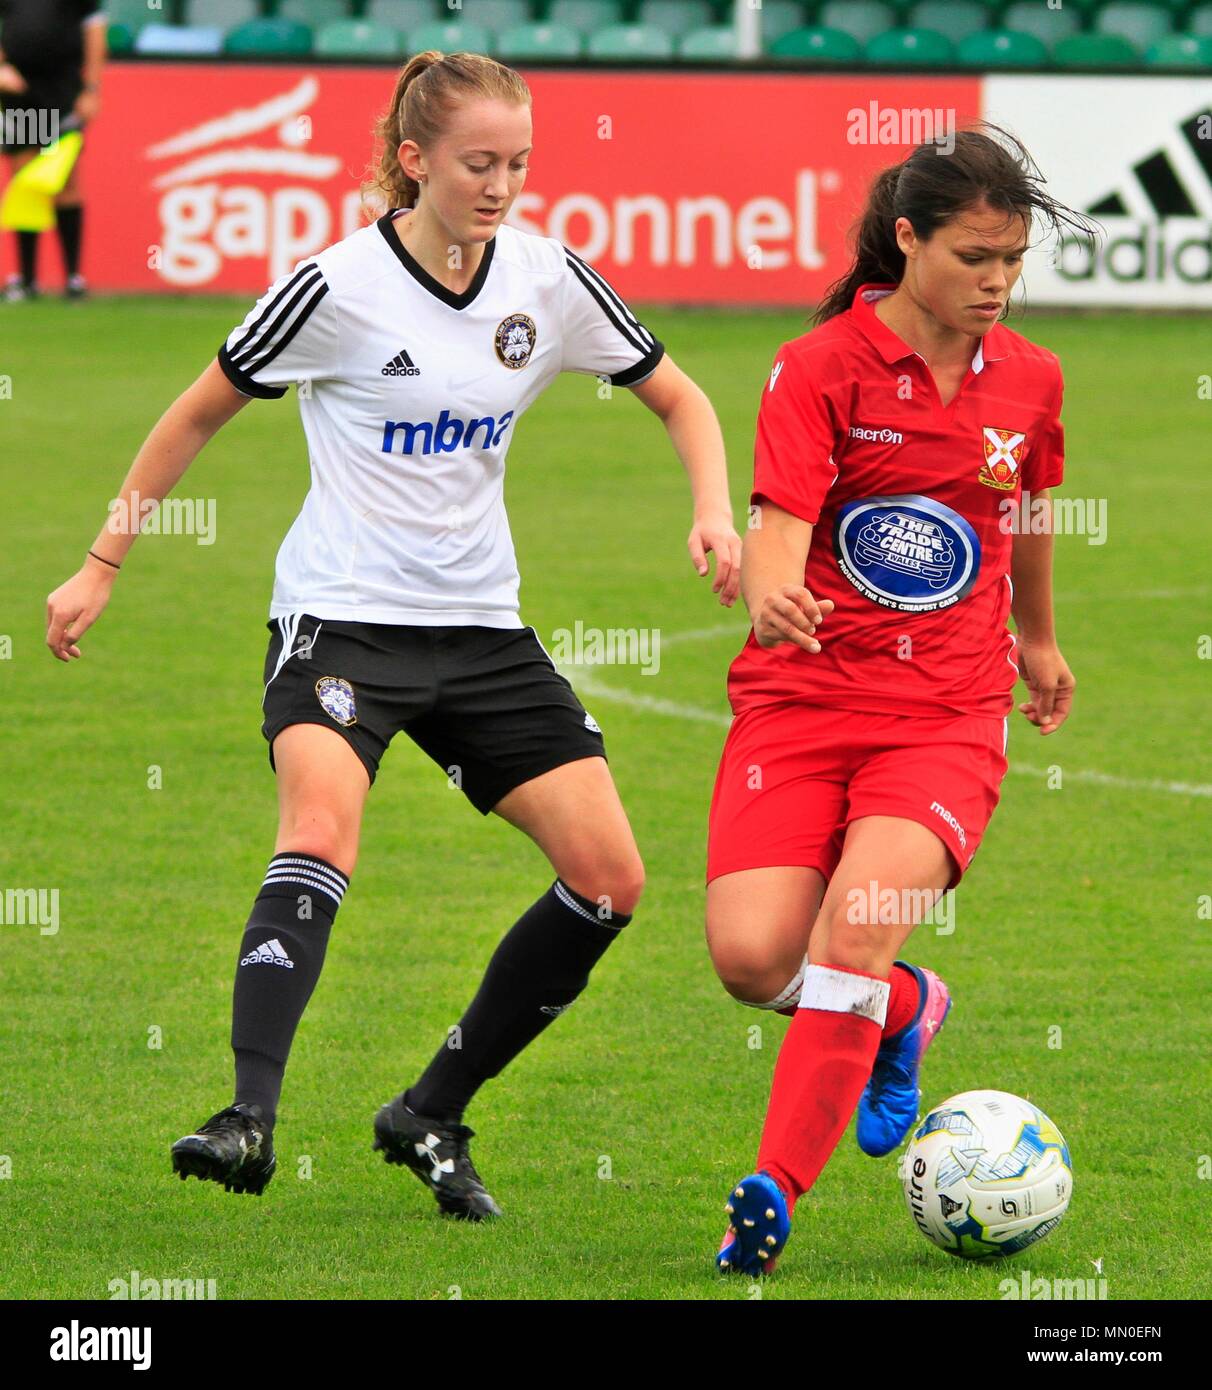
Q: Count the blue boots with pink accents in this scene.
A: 2